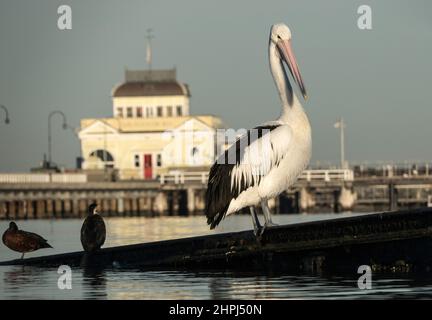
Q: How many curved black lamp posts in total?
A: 2